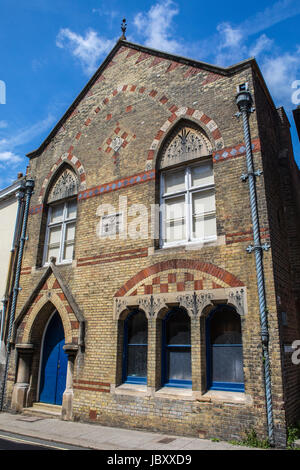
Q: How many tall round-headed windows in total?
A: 3